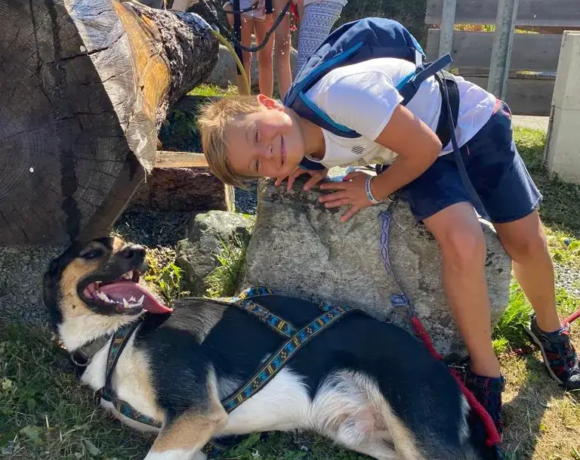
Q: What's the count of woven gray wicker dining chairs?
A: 0